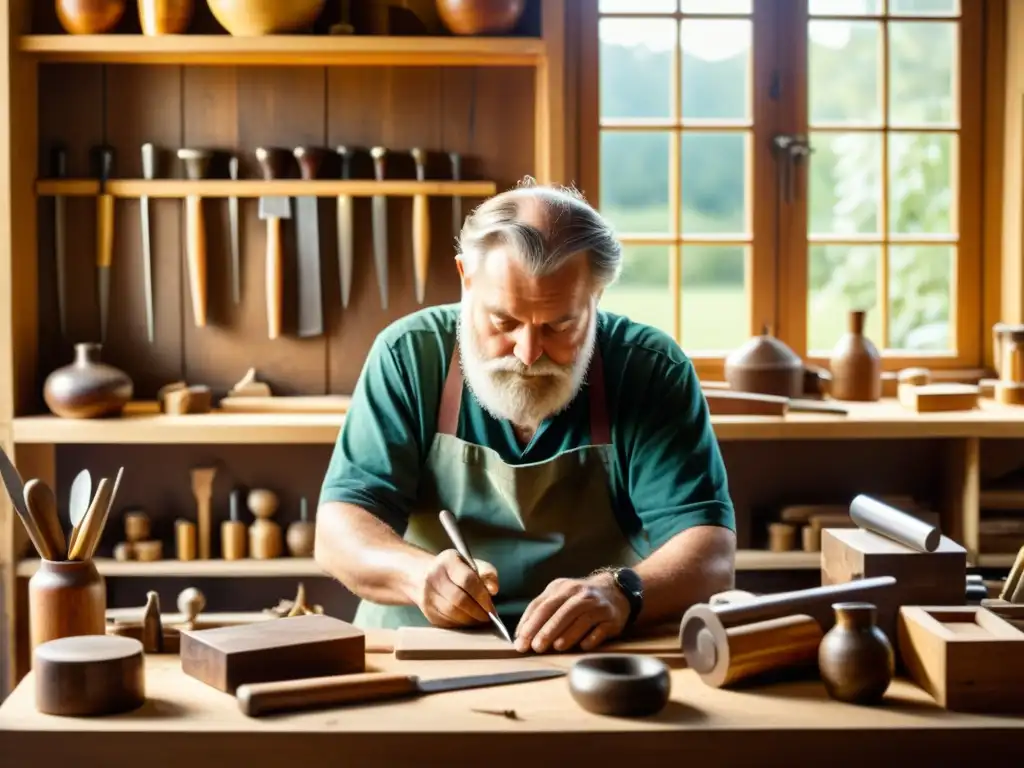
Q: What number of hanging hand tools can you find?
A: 11